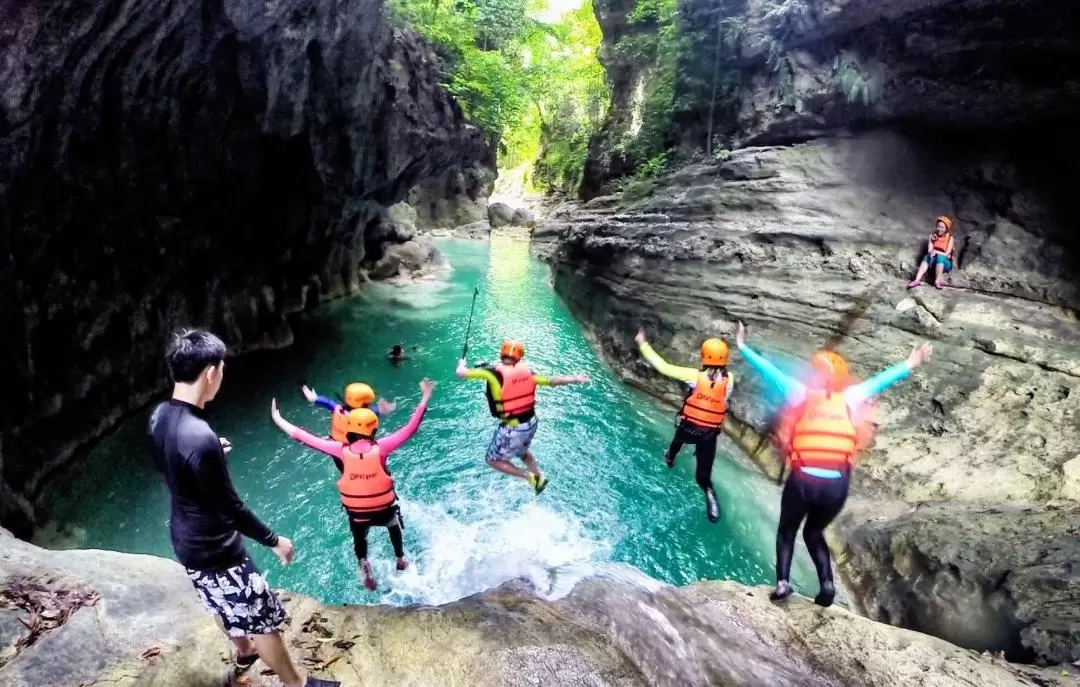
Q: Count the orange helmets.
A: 6